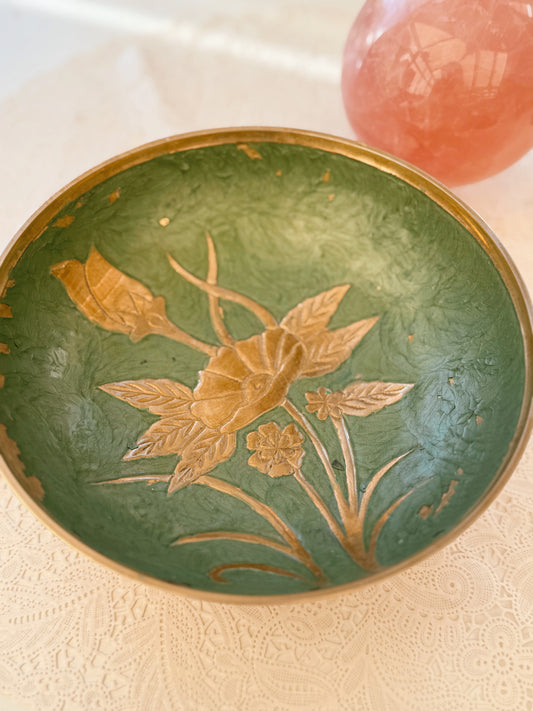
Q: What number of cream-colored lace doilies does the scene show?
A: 1